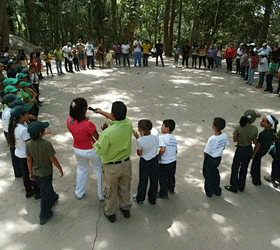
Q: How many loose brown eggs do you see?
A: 0